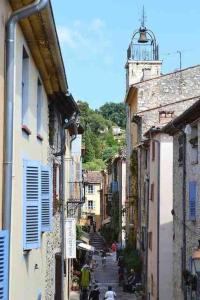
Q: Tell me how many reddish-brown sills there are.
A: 2